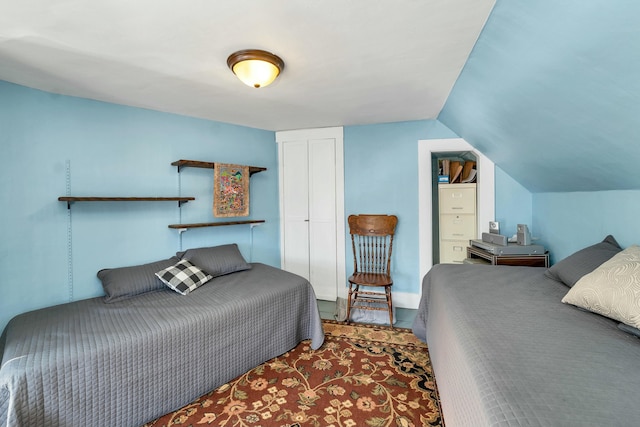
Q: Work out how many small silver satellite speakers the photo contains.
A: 2